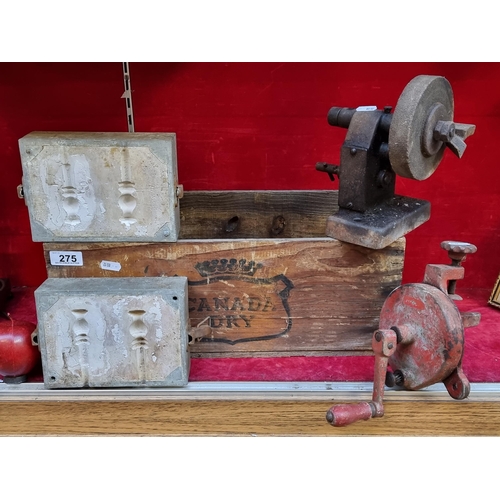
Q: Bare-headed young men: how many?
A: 0